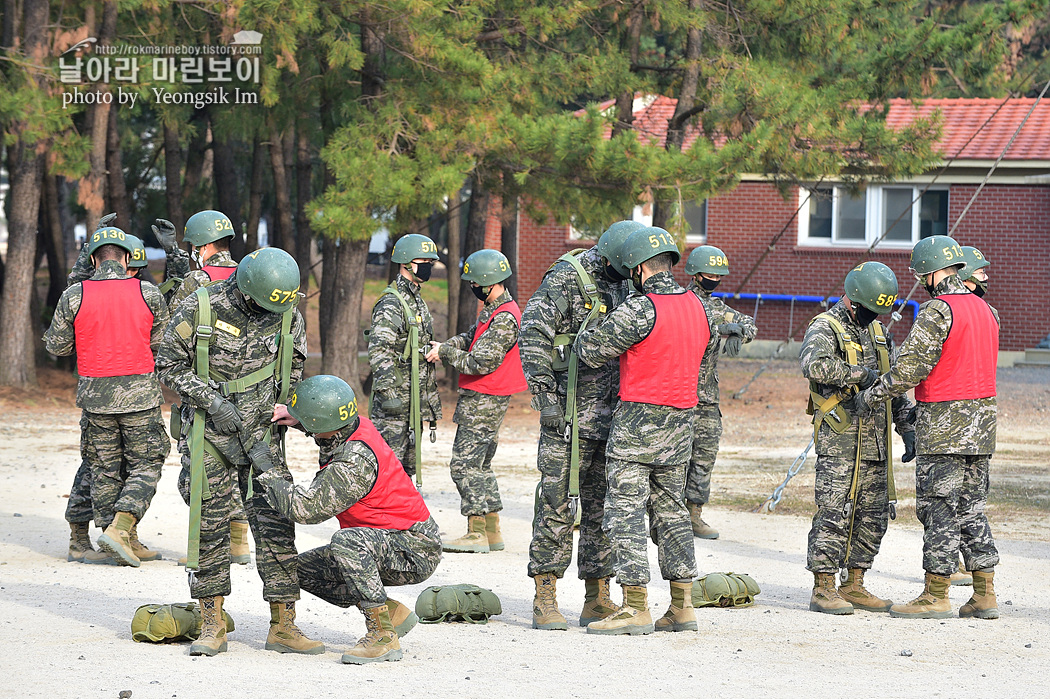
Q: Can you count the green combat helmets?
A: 13